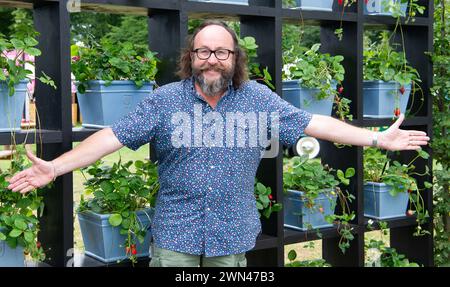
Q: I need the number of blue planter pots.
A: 11